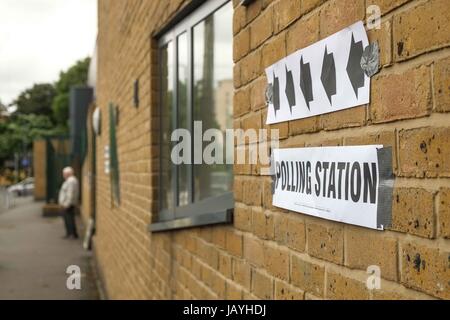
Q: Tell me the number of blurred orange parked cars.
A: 0